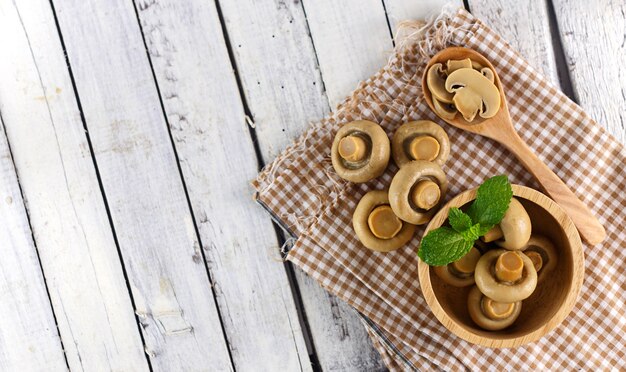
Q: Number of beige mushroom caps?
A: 9